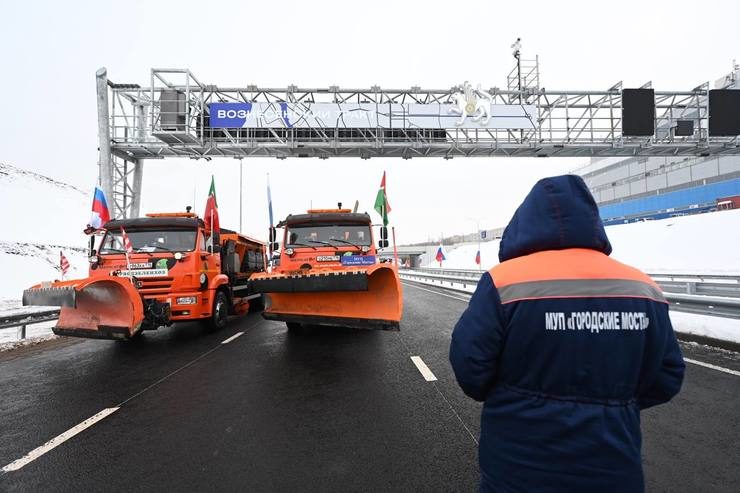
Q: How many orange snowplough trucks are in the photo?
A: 2